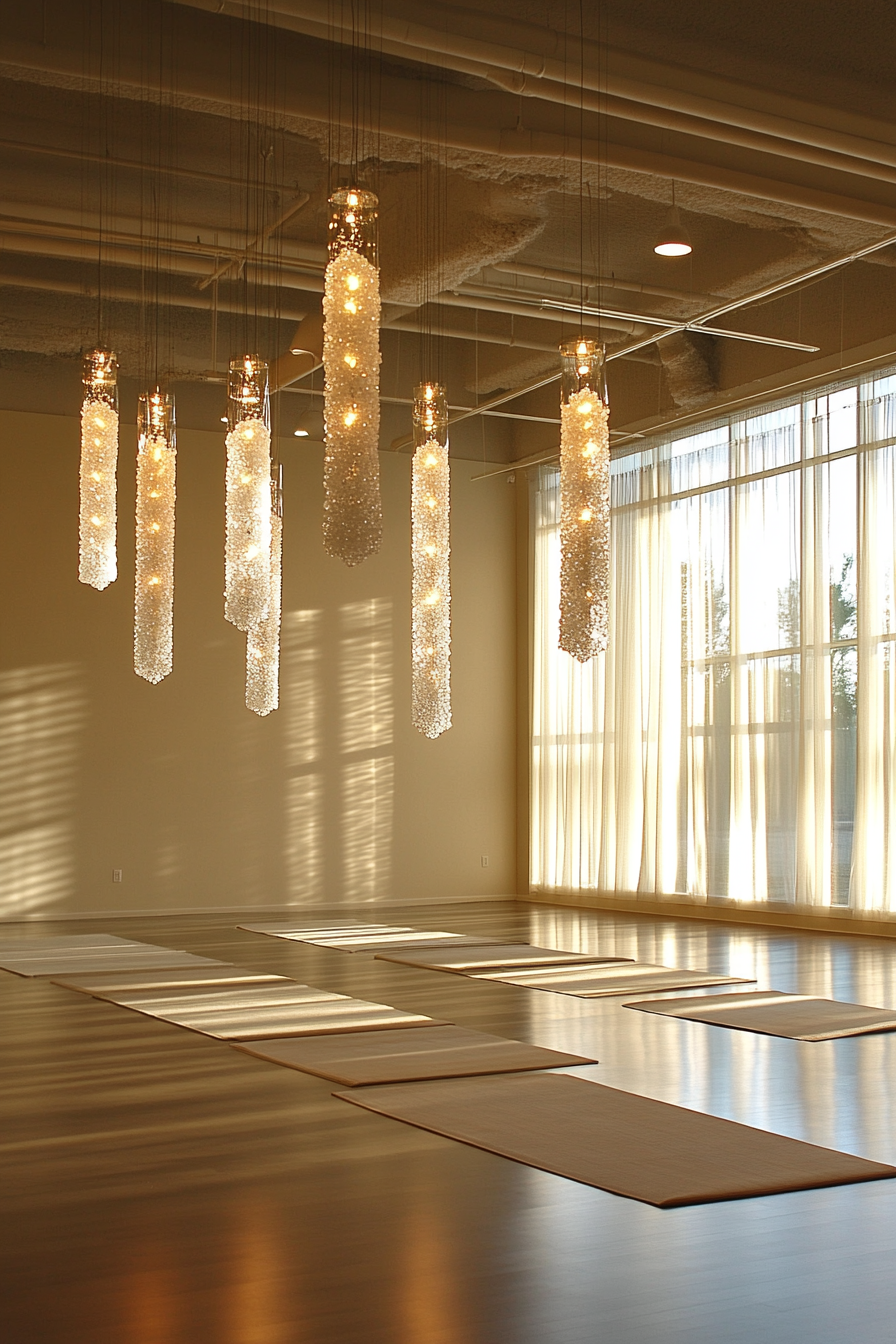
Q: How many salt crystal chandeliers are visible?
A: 7